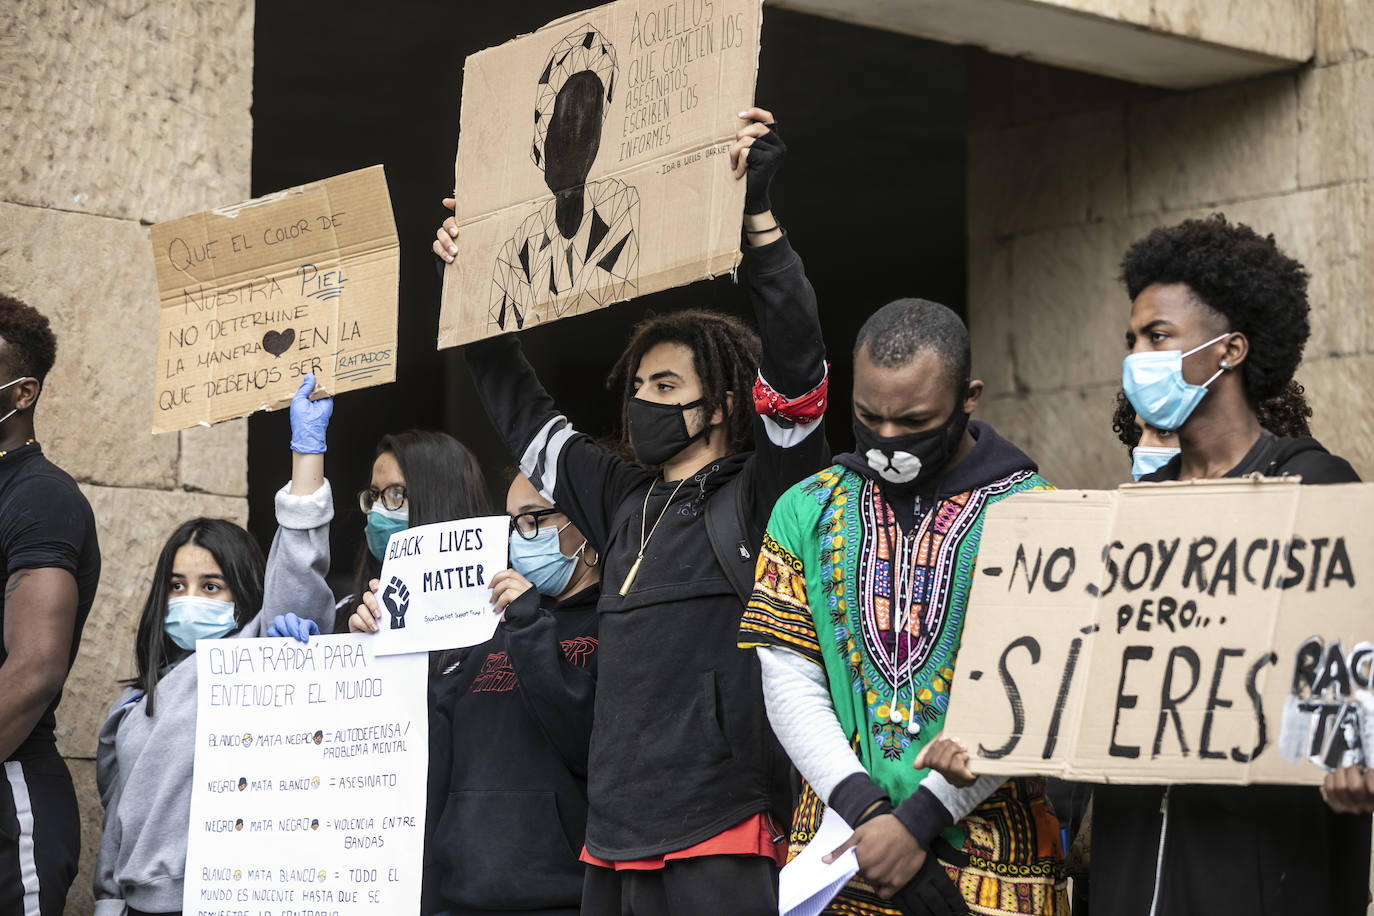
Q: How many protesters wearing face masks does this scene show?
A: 8